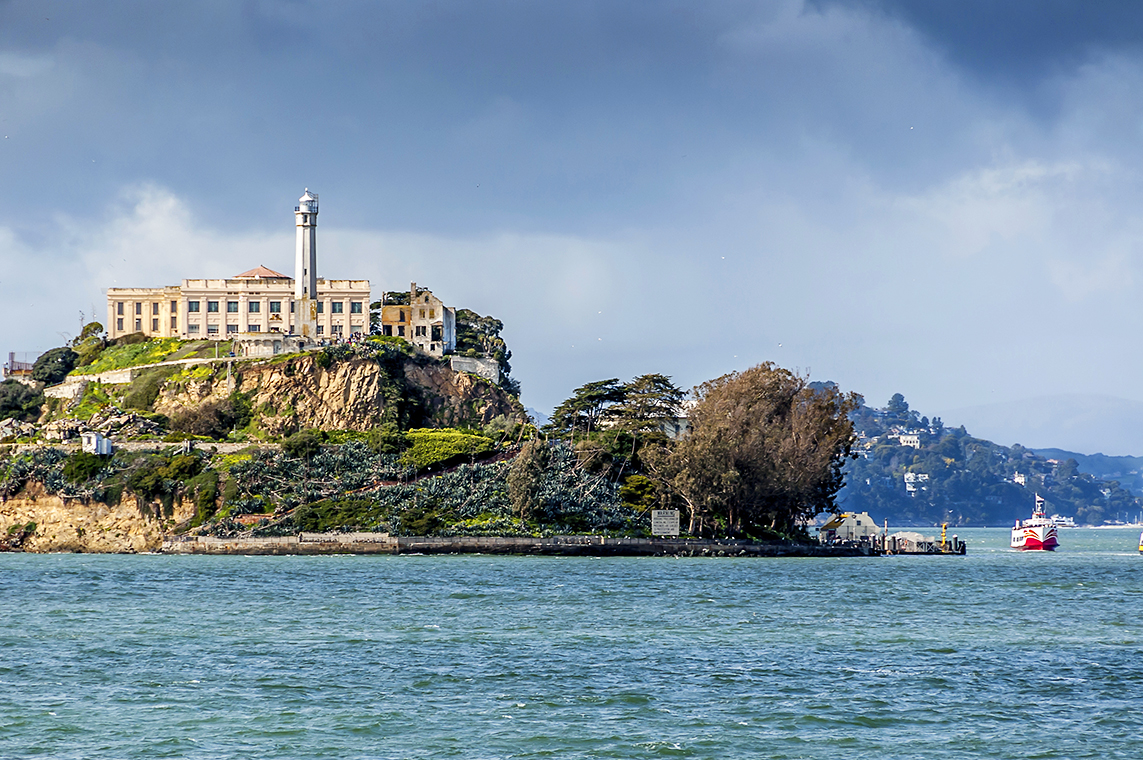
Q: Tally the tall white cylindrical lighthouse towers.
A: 1